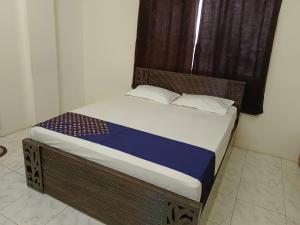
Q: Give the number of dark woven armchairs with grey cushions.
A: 0